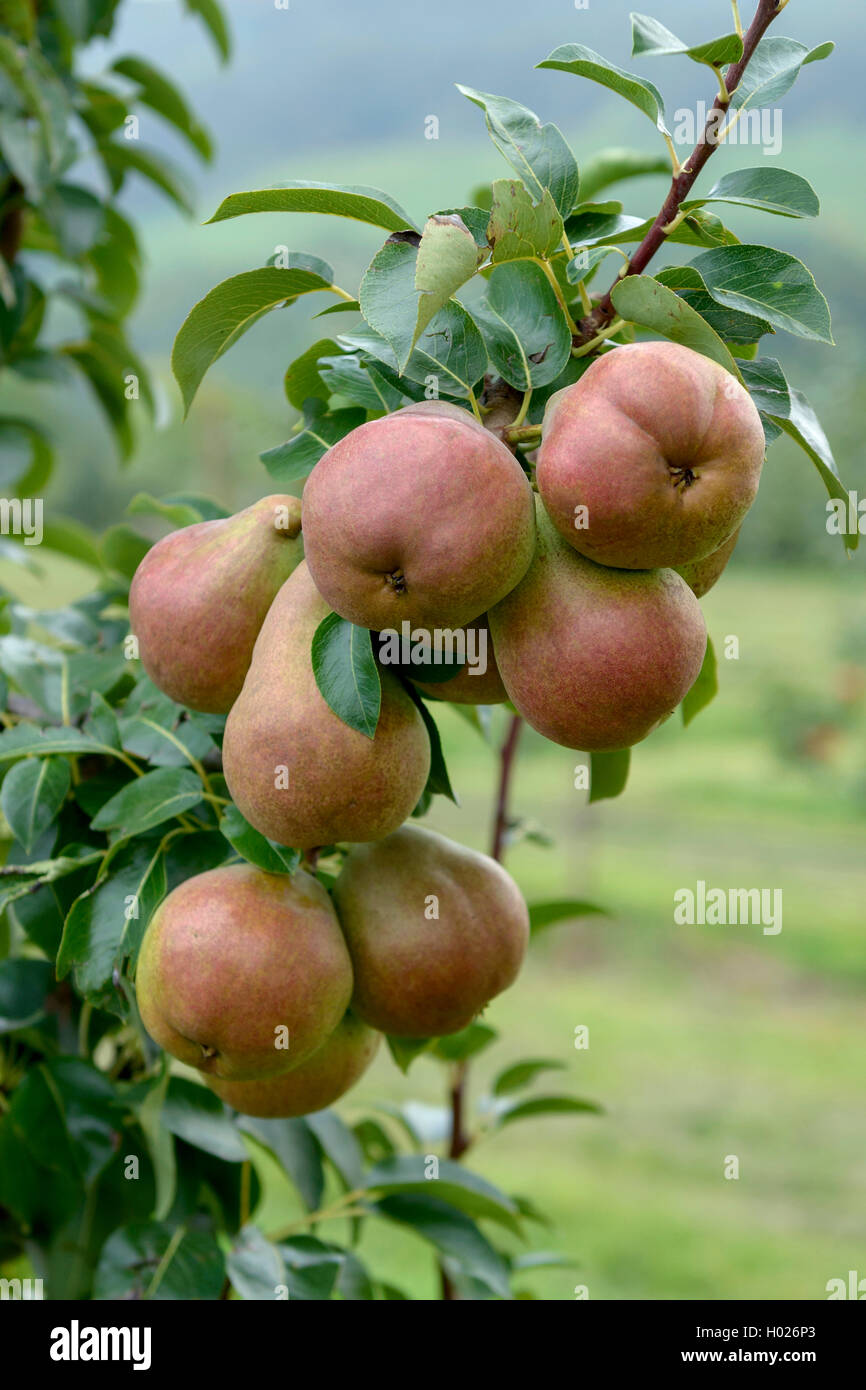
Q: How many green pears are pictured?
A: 0